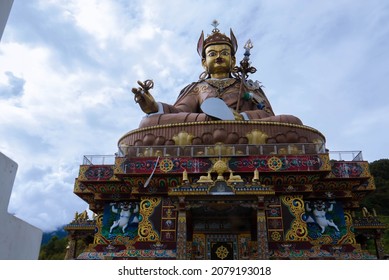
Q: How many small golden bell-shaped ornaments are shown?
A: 2